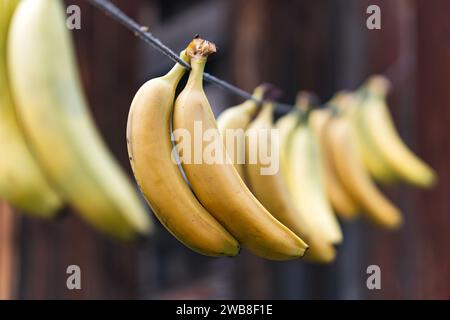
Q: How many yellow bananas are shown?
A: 12